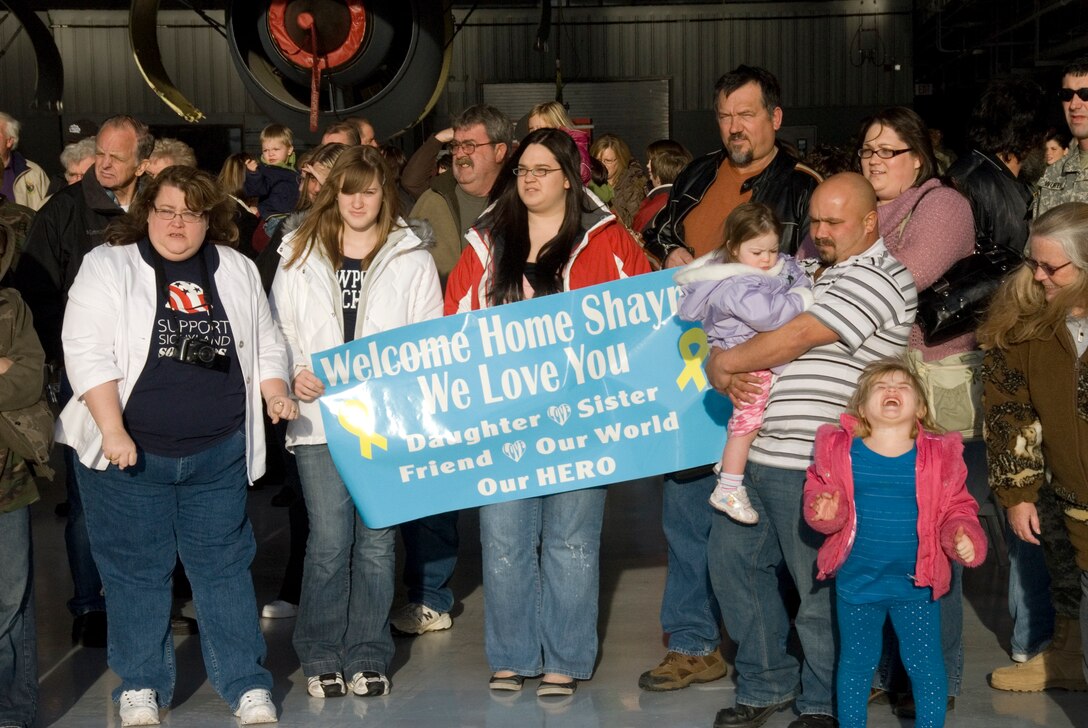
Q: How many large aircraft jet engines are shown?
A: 1